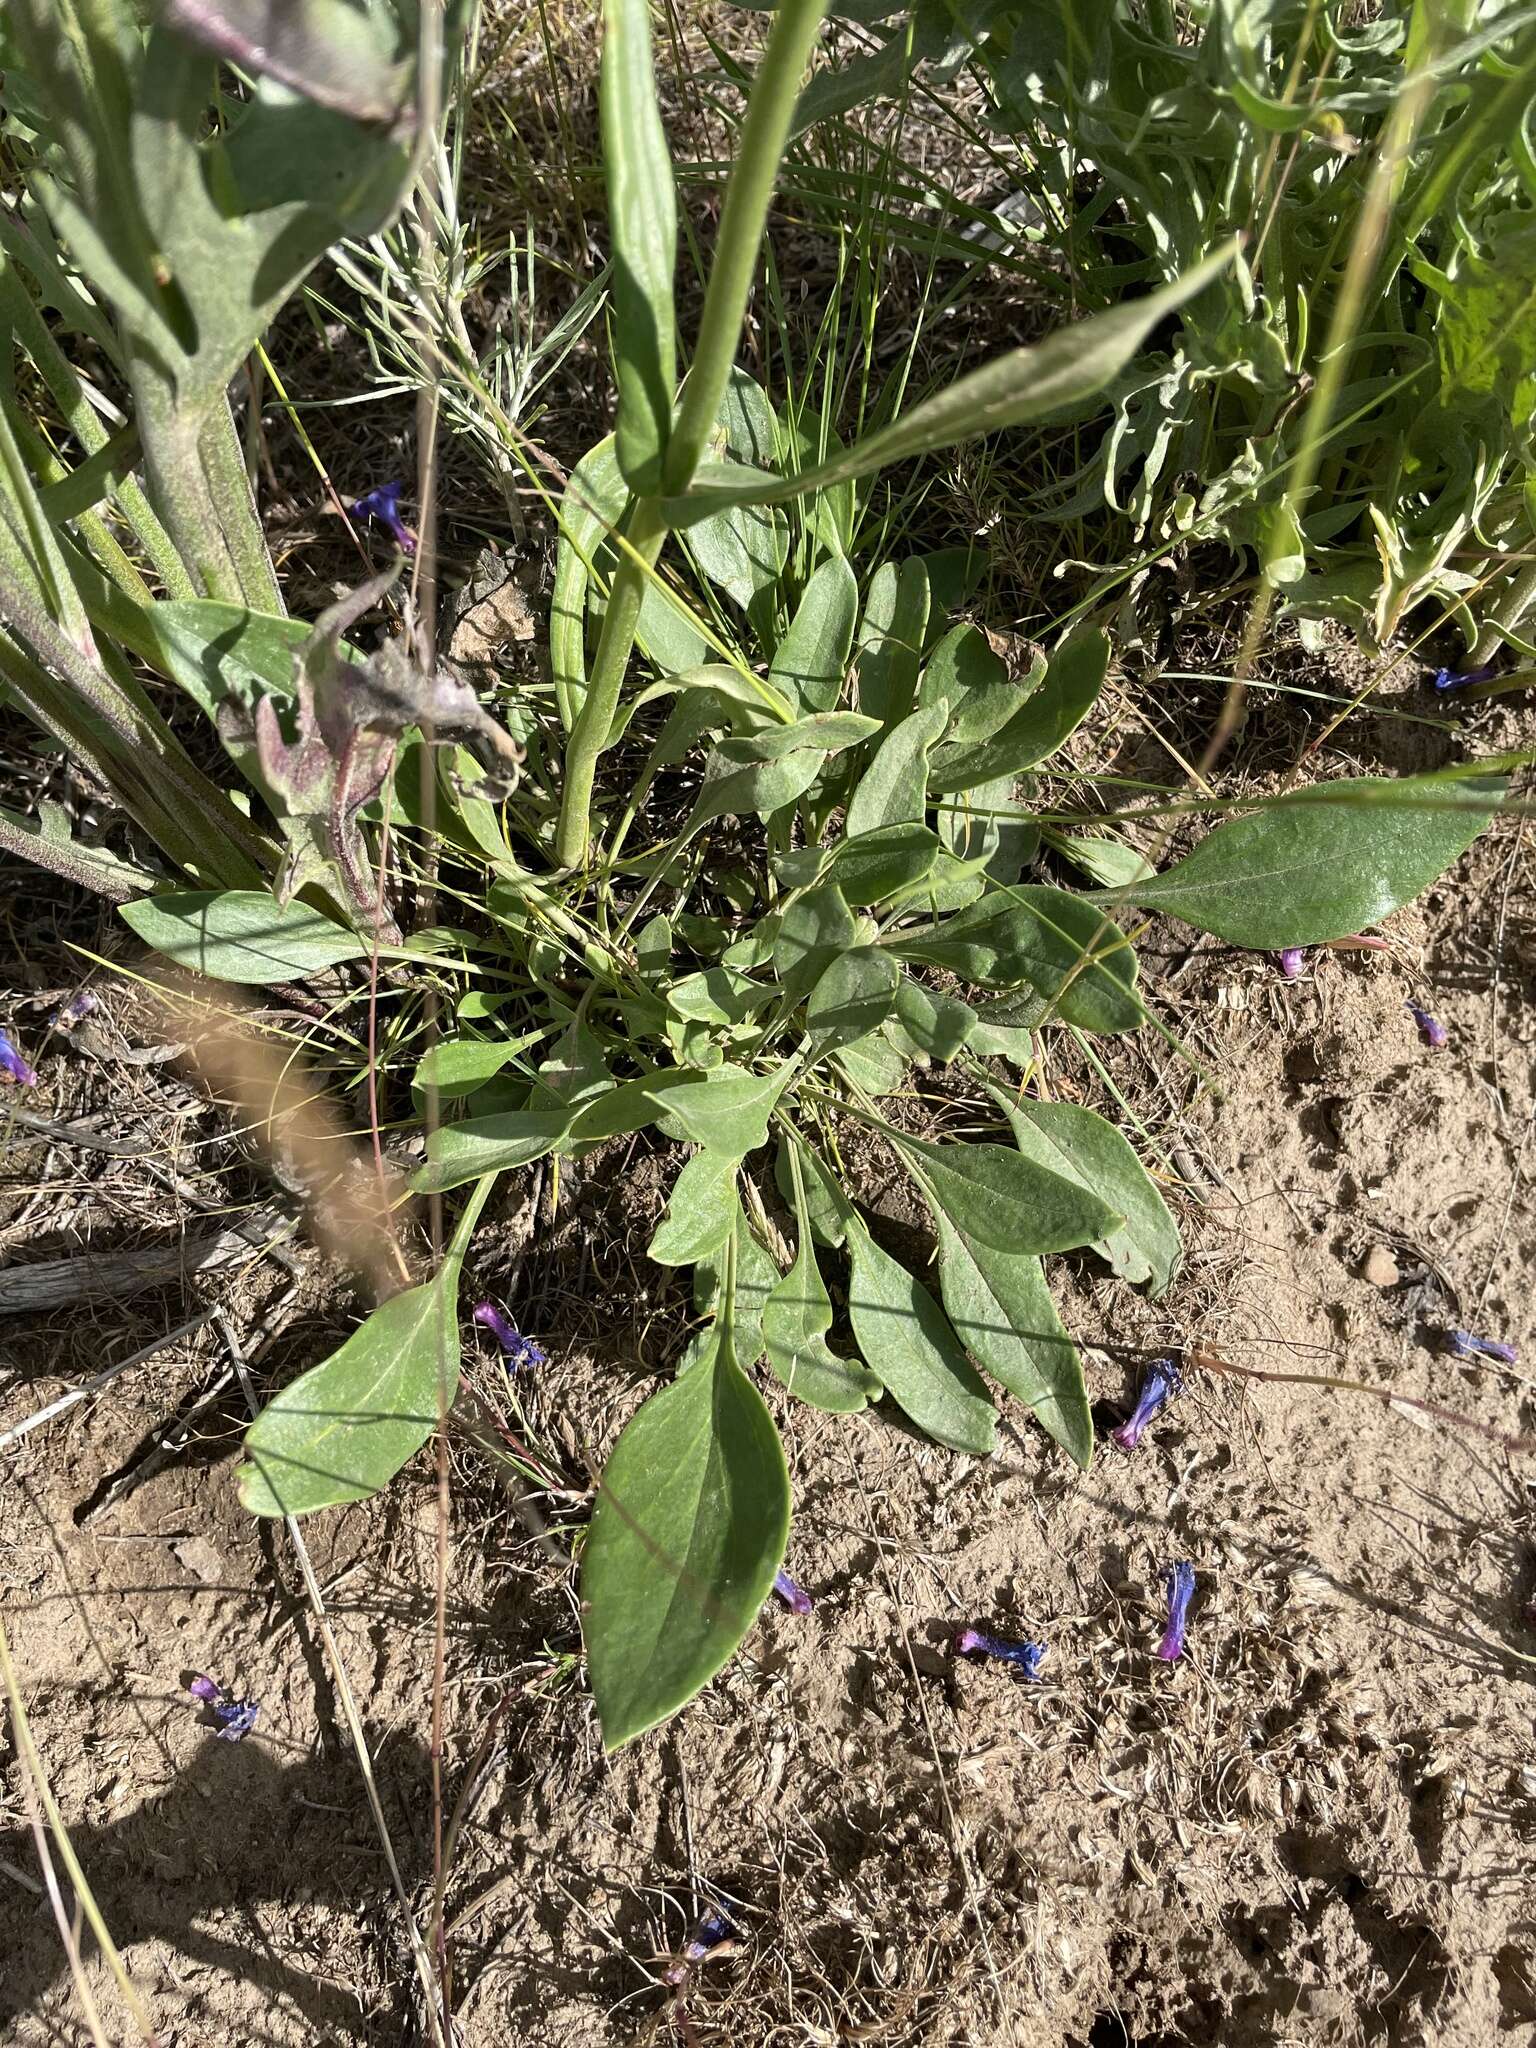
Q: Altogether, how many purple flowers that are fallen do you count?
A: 14